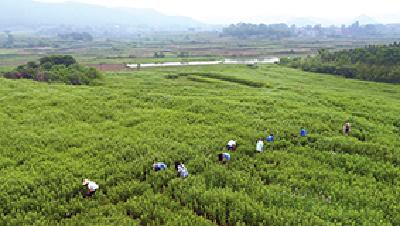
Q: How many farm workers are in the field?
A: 9